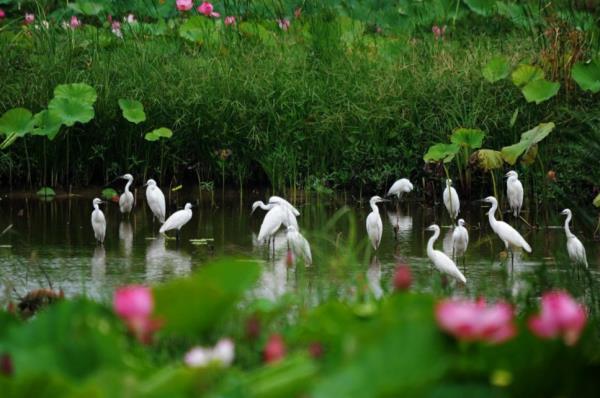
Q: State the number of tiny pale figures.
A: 15